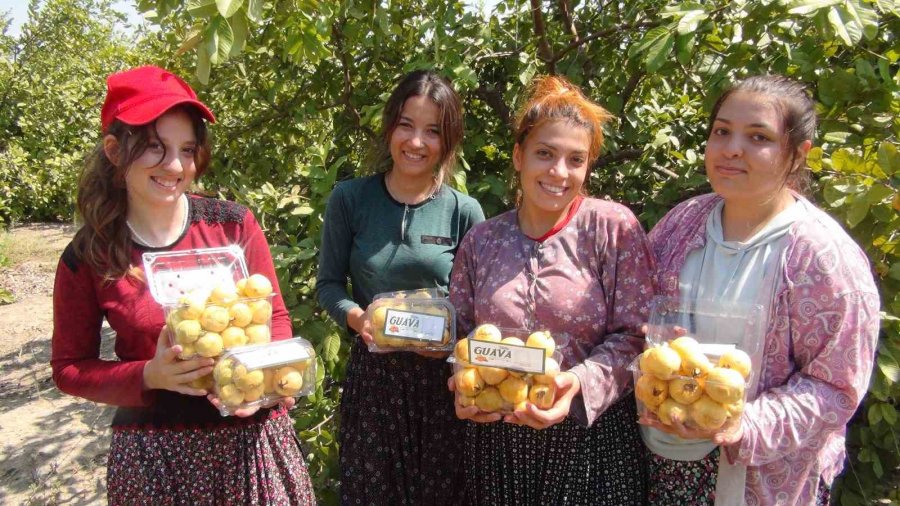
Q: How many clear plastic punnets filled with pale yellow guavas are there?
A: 5